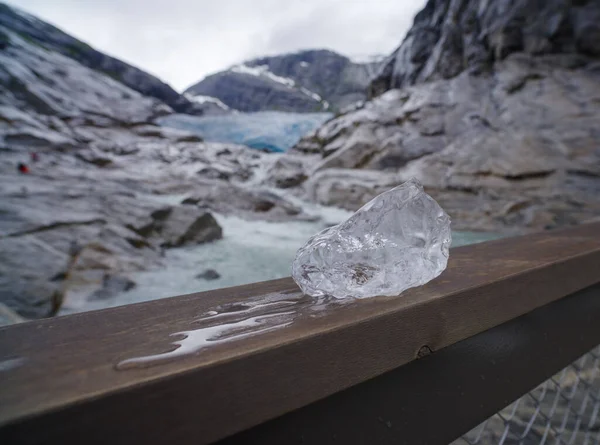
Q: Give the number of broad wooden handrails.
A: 1